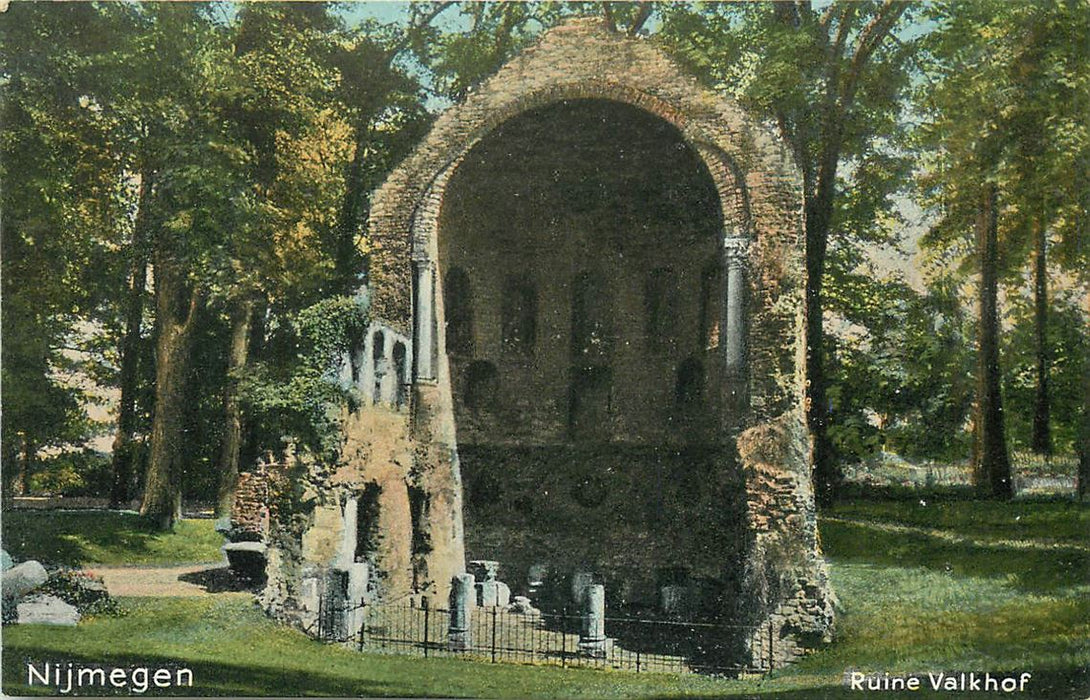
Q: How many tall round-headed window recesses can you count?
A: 5